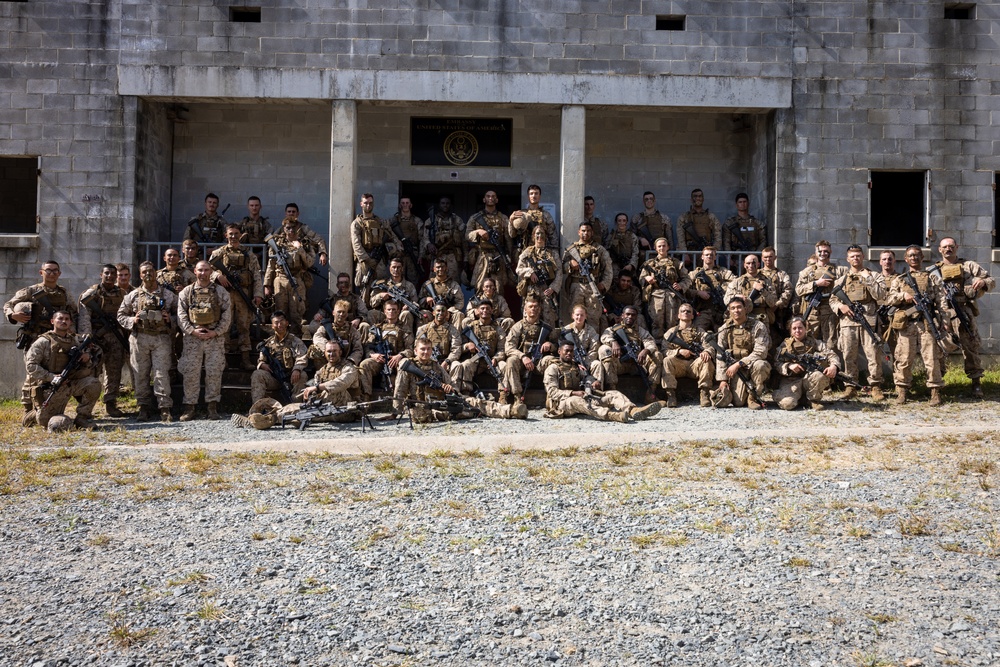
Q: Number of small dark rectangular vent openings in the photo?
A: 3